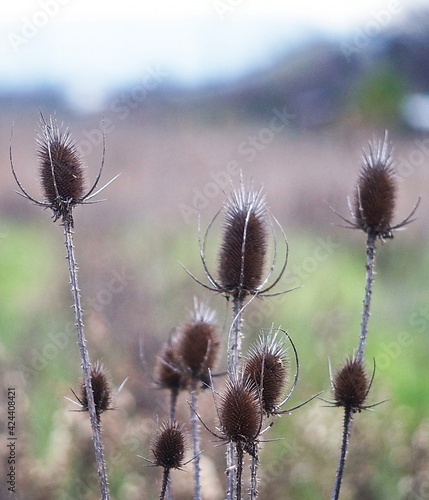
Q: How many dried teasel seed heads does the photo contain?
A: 10